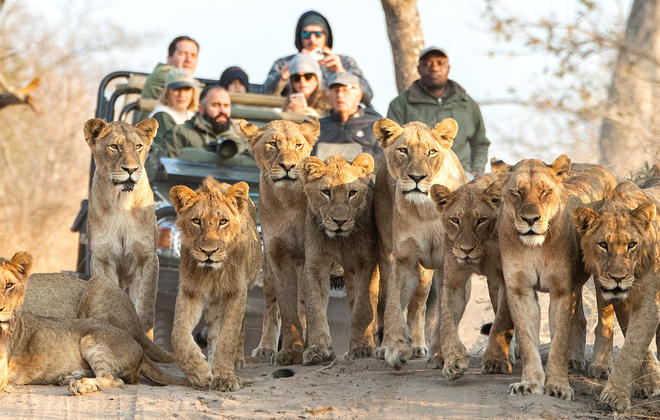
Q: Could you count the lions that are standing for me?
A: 8